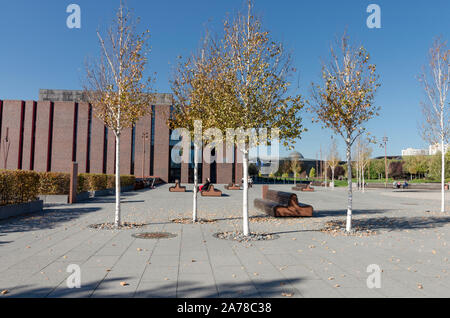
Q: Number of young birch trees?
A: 5